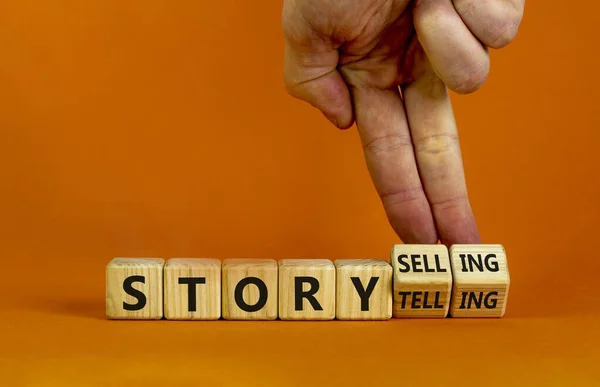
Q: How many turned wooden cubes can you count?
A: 2